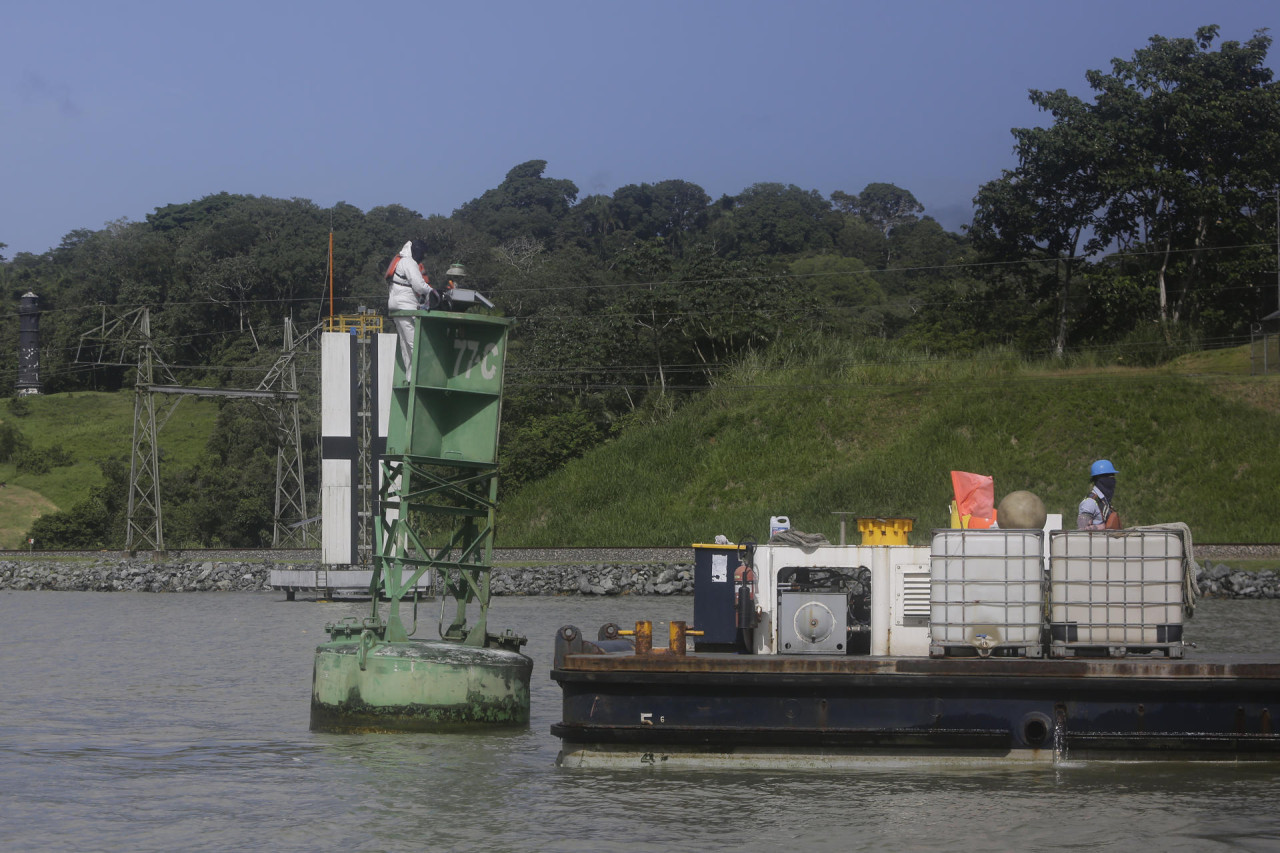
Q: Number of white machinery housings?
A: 1